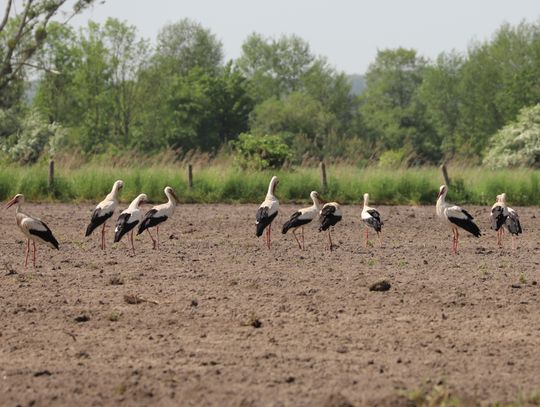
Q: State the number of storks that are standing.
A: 11